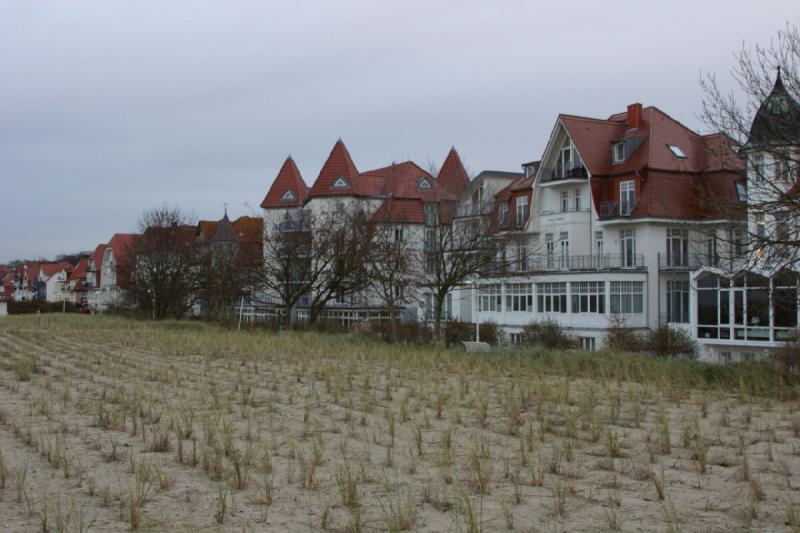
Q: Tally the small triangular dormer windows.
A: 3